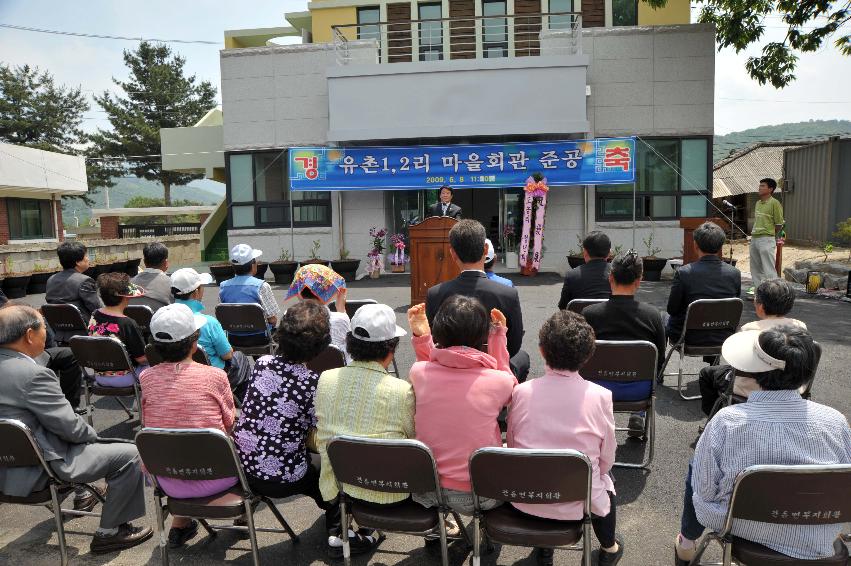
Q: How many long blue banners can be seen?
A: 1